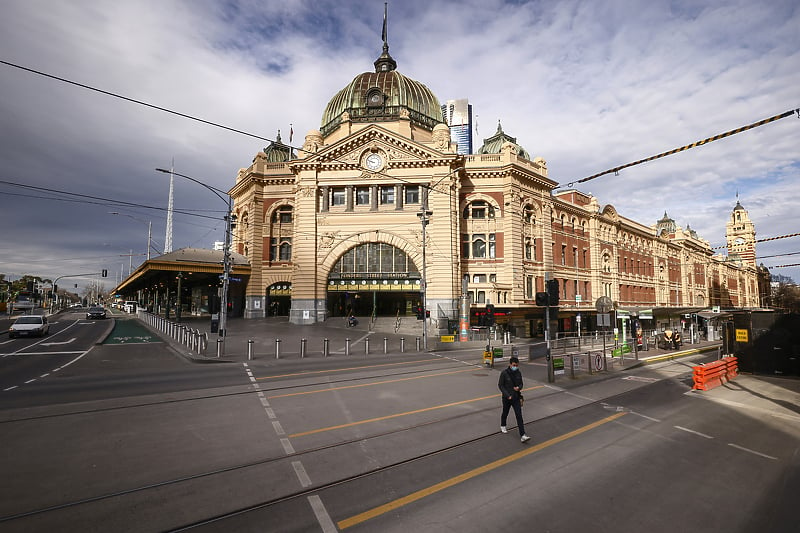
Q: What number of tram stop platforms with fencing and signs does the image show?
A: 1